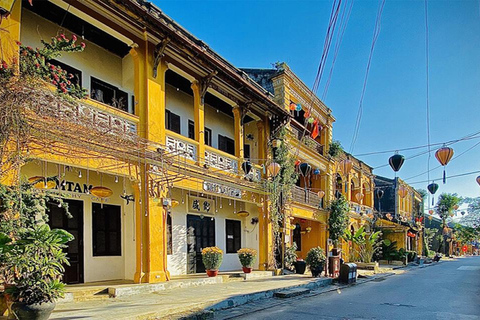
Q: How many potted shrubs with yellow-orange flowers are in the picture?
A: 2